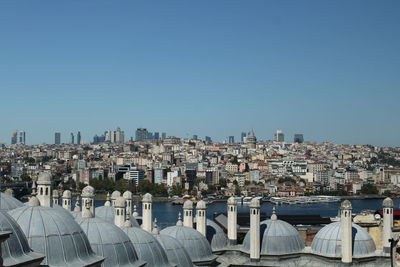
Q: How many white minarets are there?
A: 14